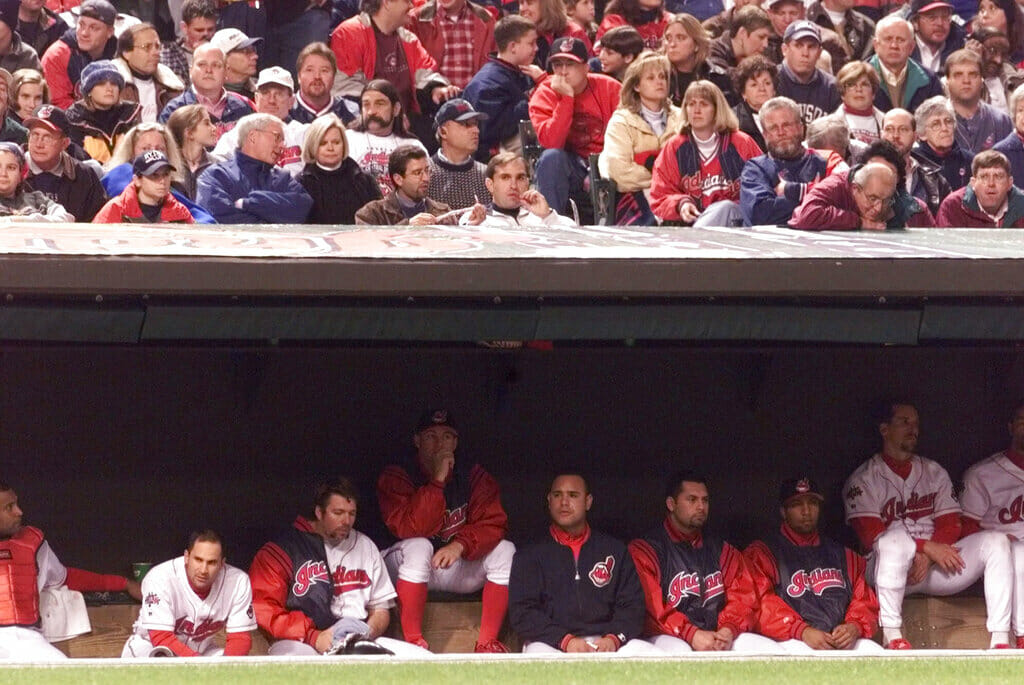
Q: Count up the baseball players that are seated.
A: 9